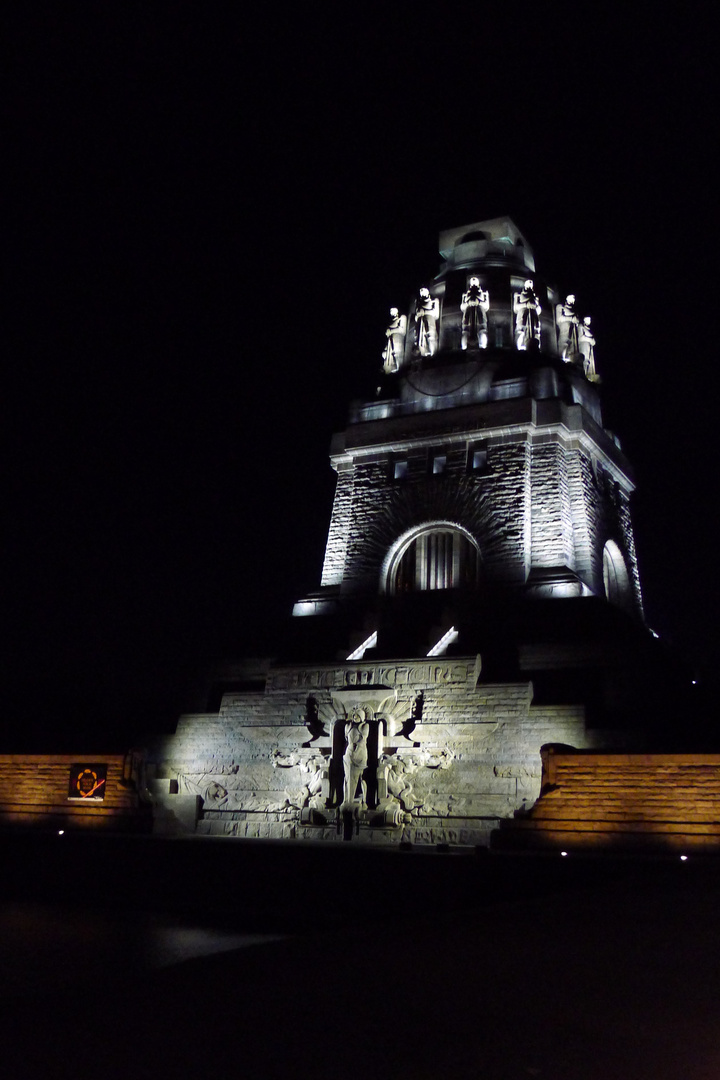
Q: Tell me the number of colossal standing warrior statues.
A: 6